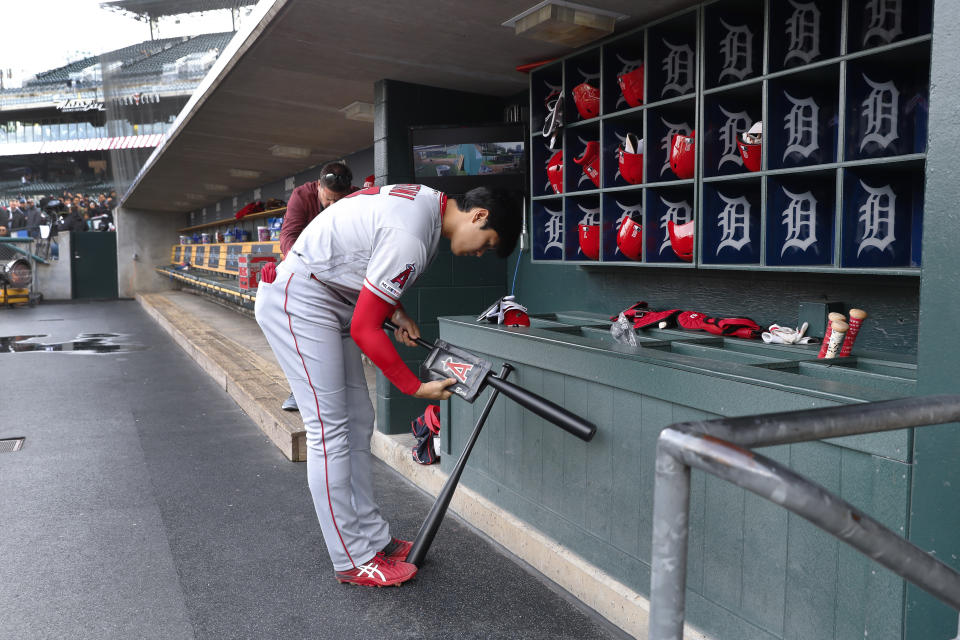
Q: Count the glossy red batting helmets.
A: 10